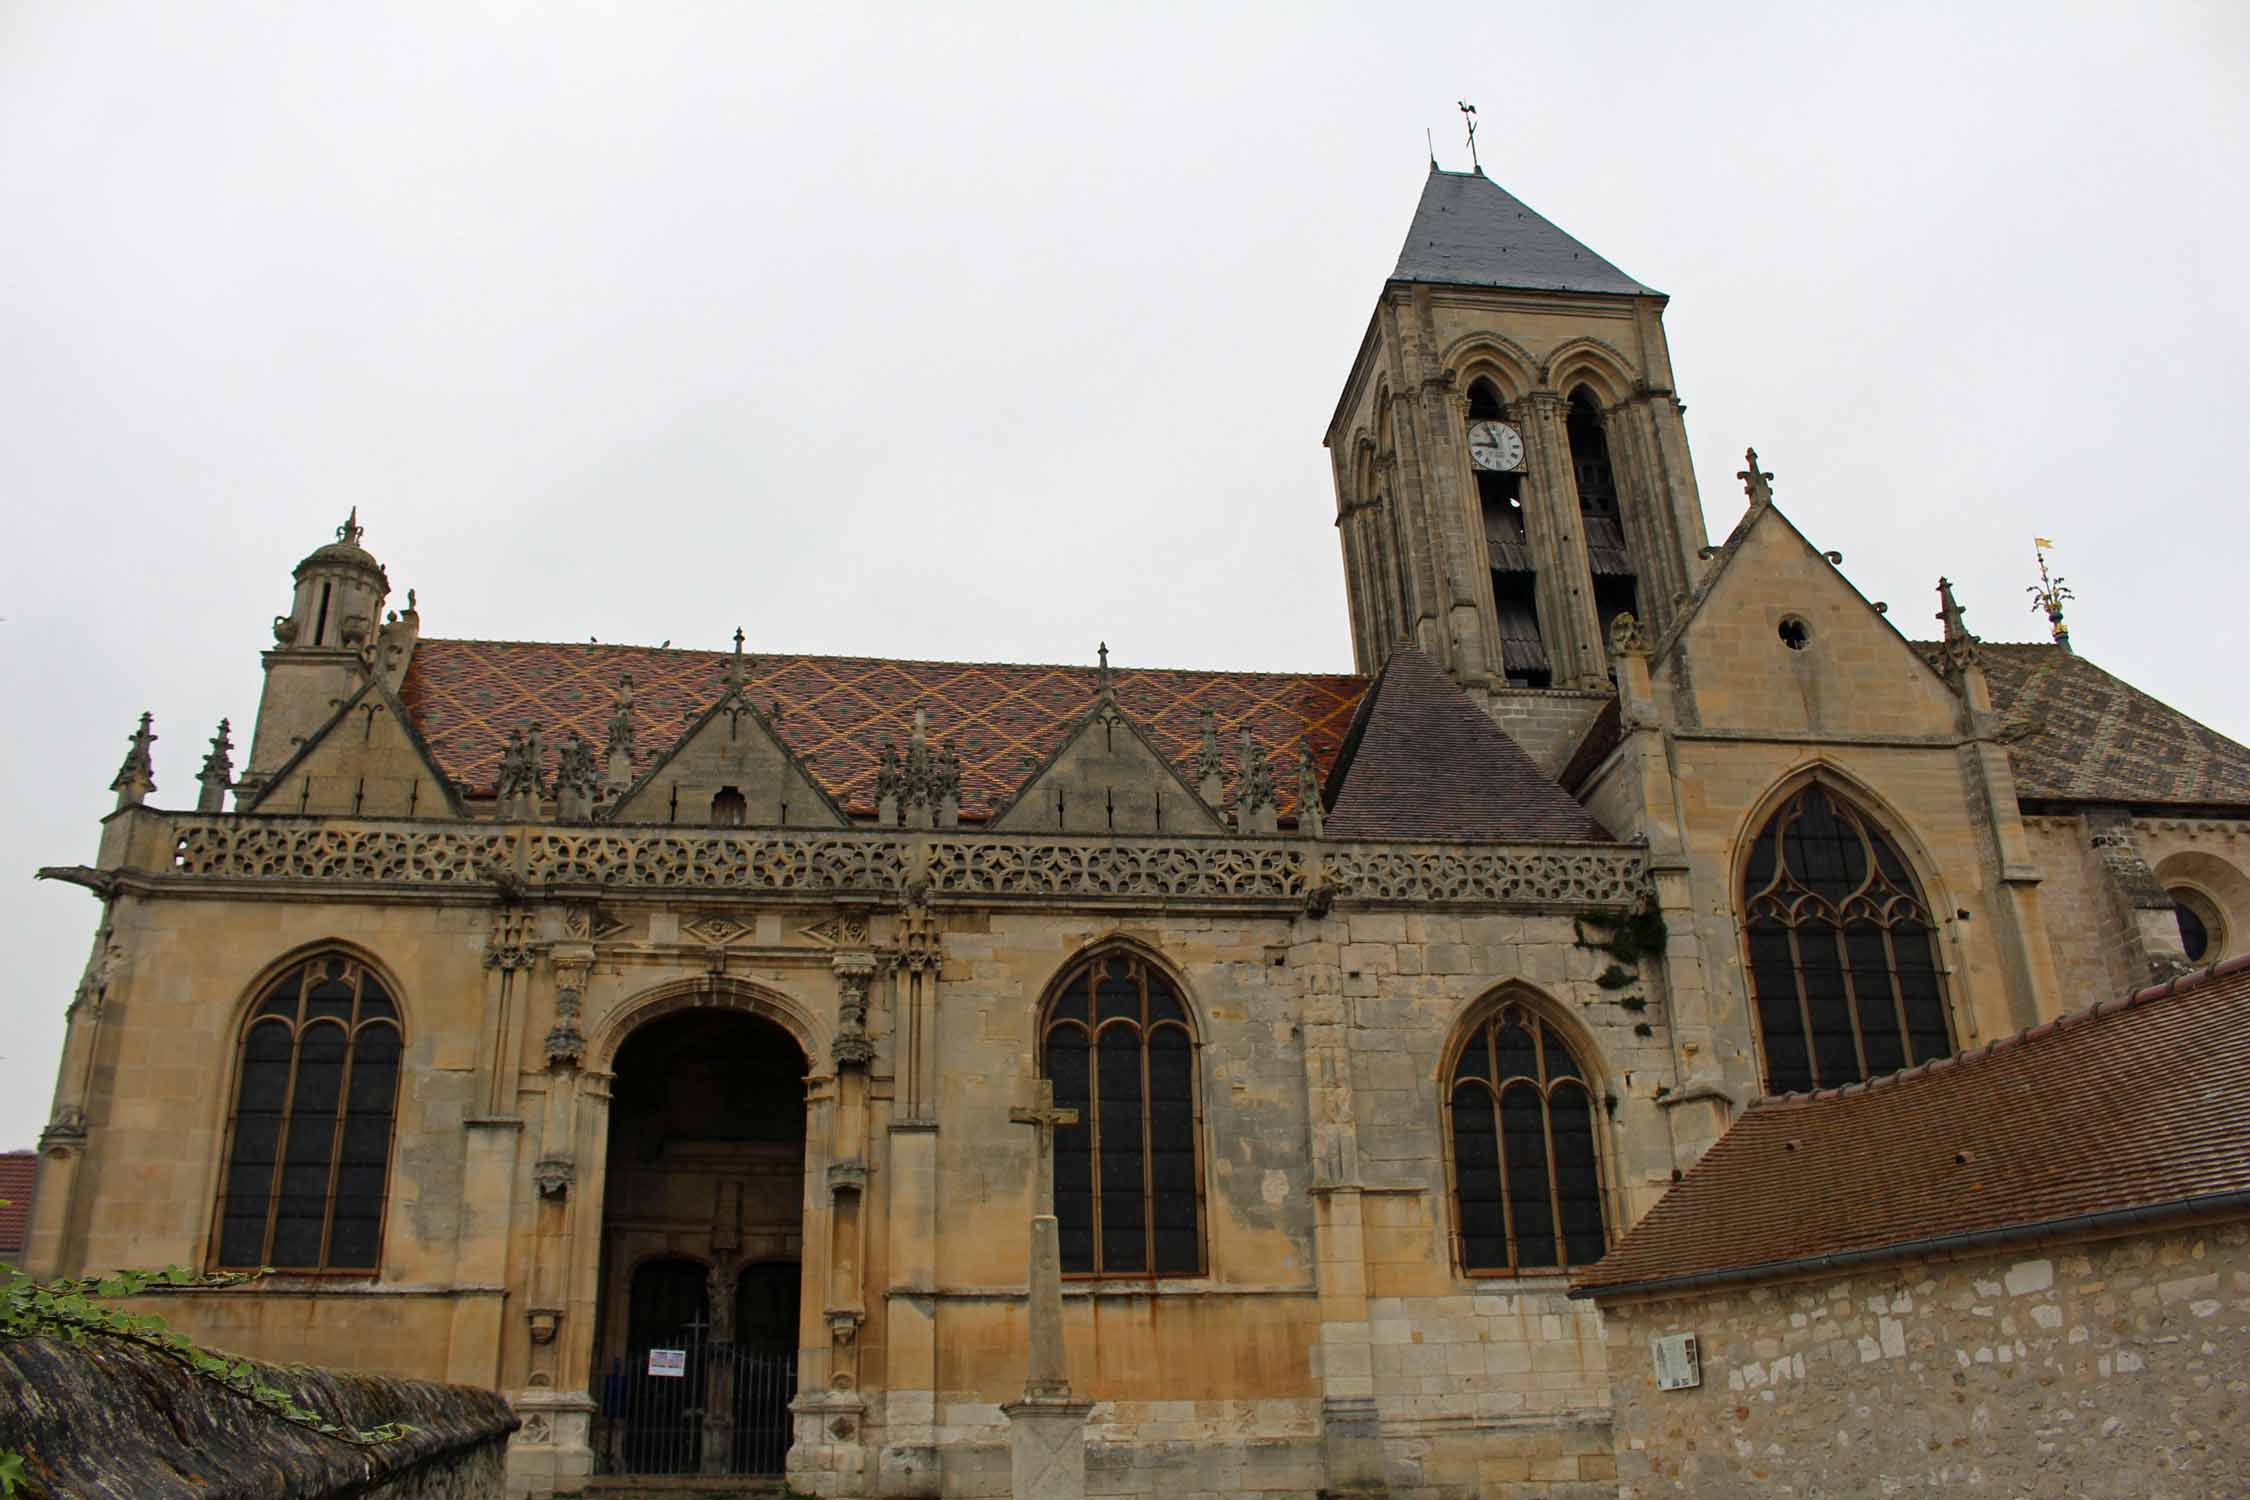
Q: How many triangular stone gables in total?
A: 4